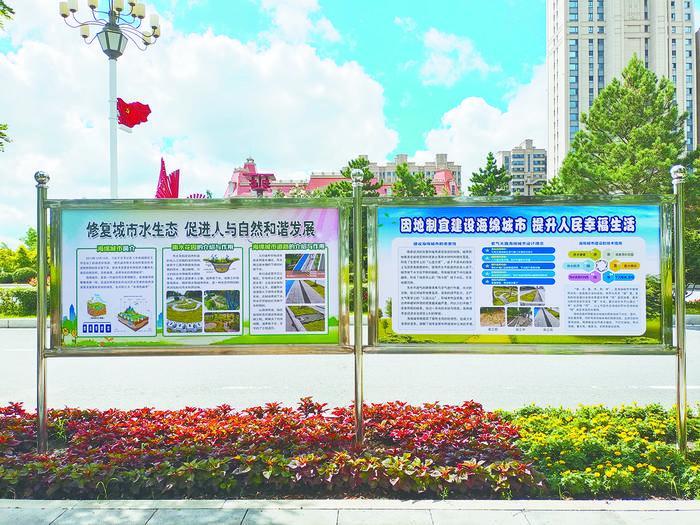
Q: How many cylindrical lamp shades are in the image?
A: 11